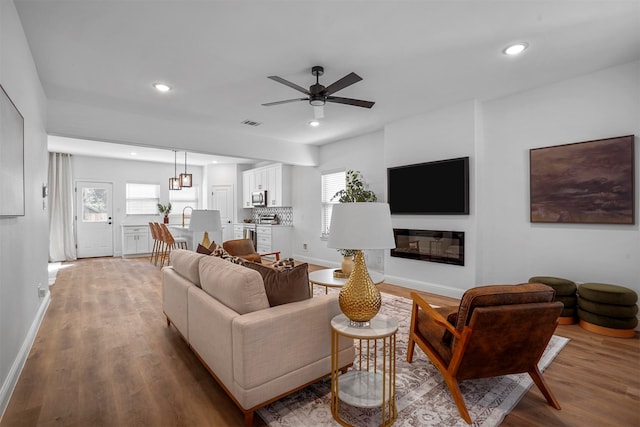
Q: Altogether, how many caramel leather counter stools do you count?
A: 3